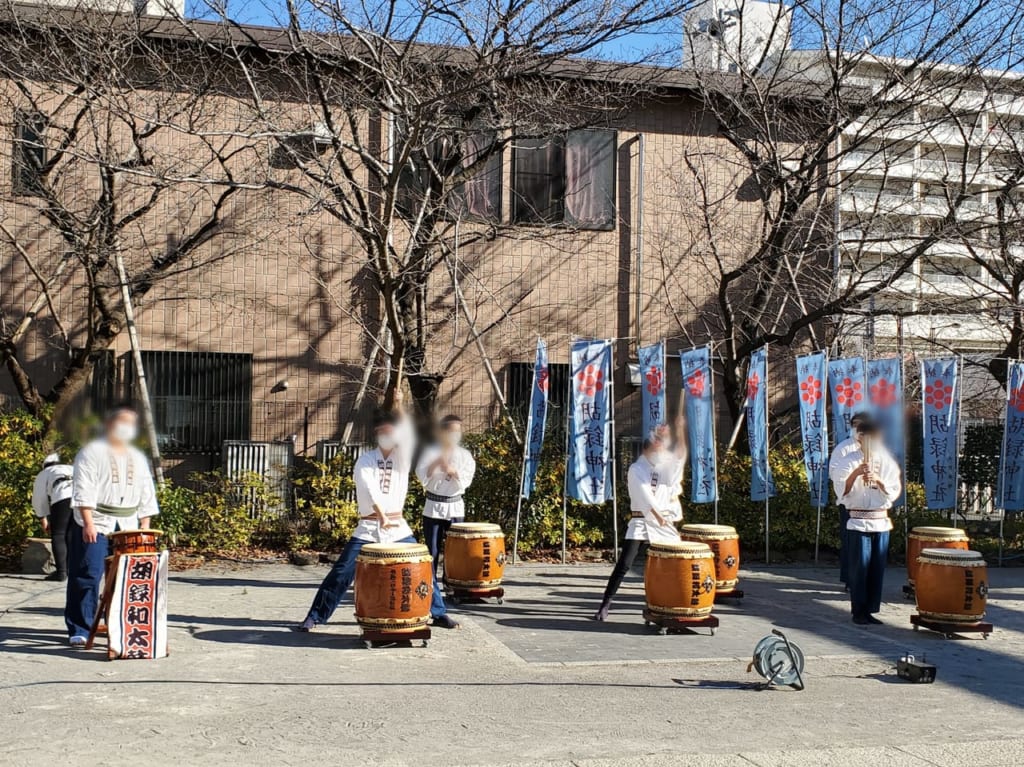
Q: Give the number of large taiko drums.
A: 6